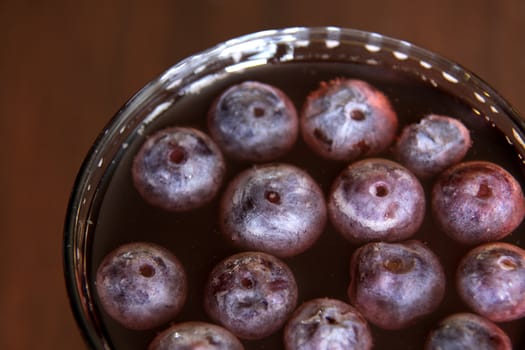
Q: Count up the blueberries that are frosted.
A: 14